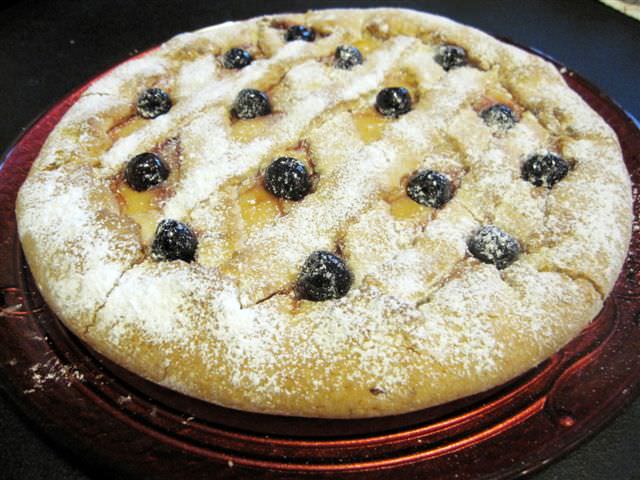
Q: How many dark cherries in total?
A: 15